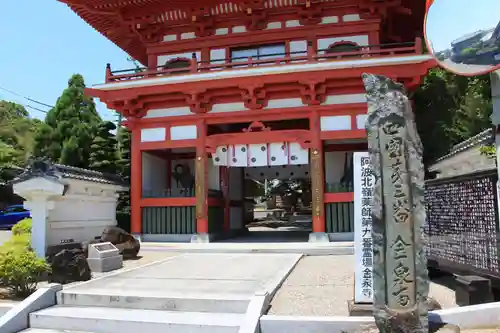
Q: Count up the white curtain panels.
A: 5